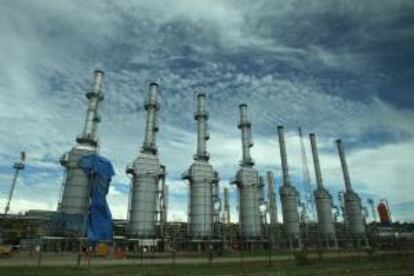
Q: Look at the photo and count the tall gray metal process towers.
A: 7